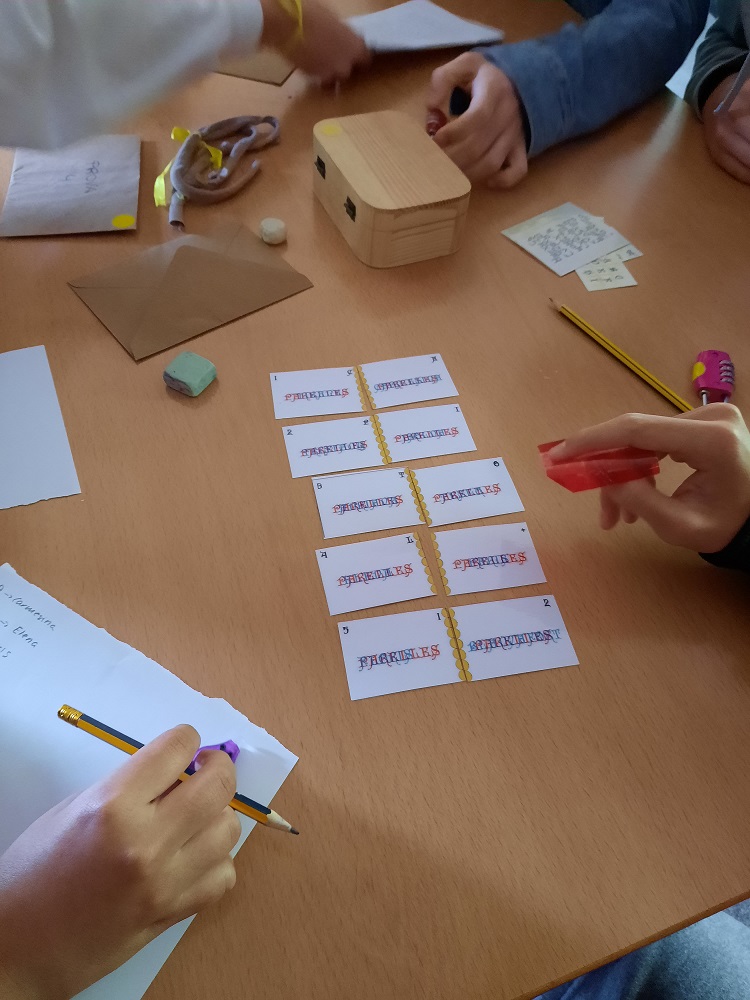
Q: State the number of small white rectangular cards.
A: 10